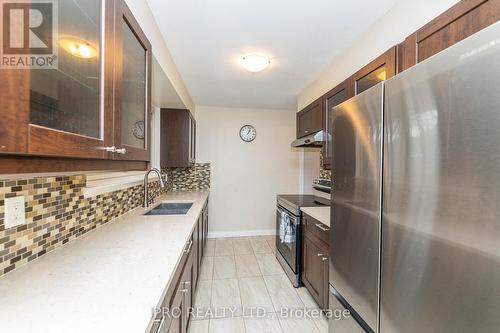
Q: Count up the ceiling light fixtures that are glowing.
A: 1